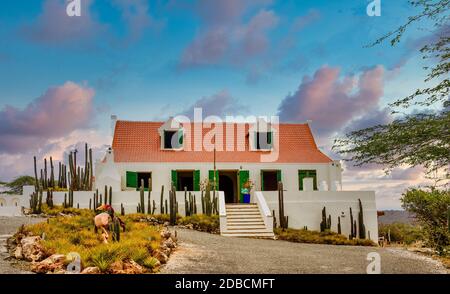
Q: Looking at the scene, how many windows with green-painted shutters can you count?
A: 6